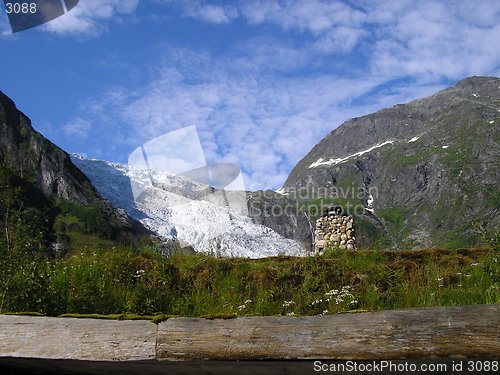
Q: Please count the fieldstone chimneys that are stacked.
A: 1